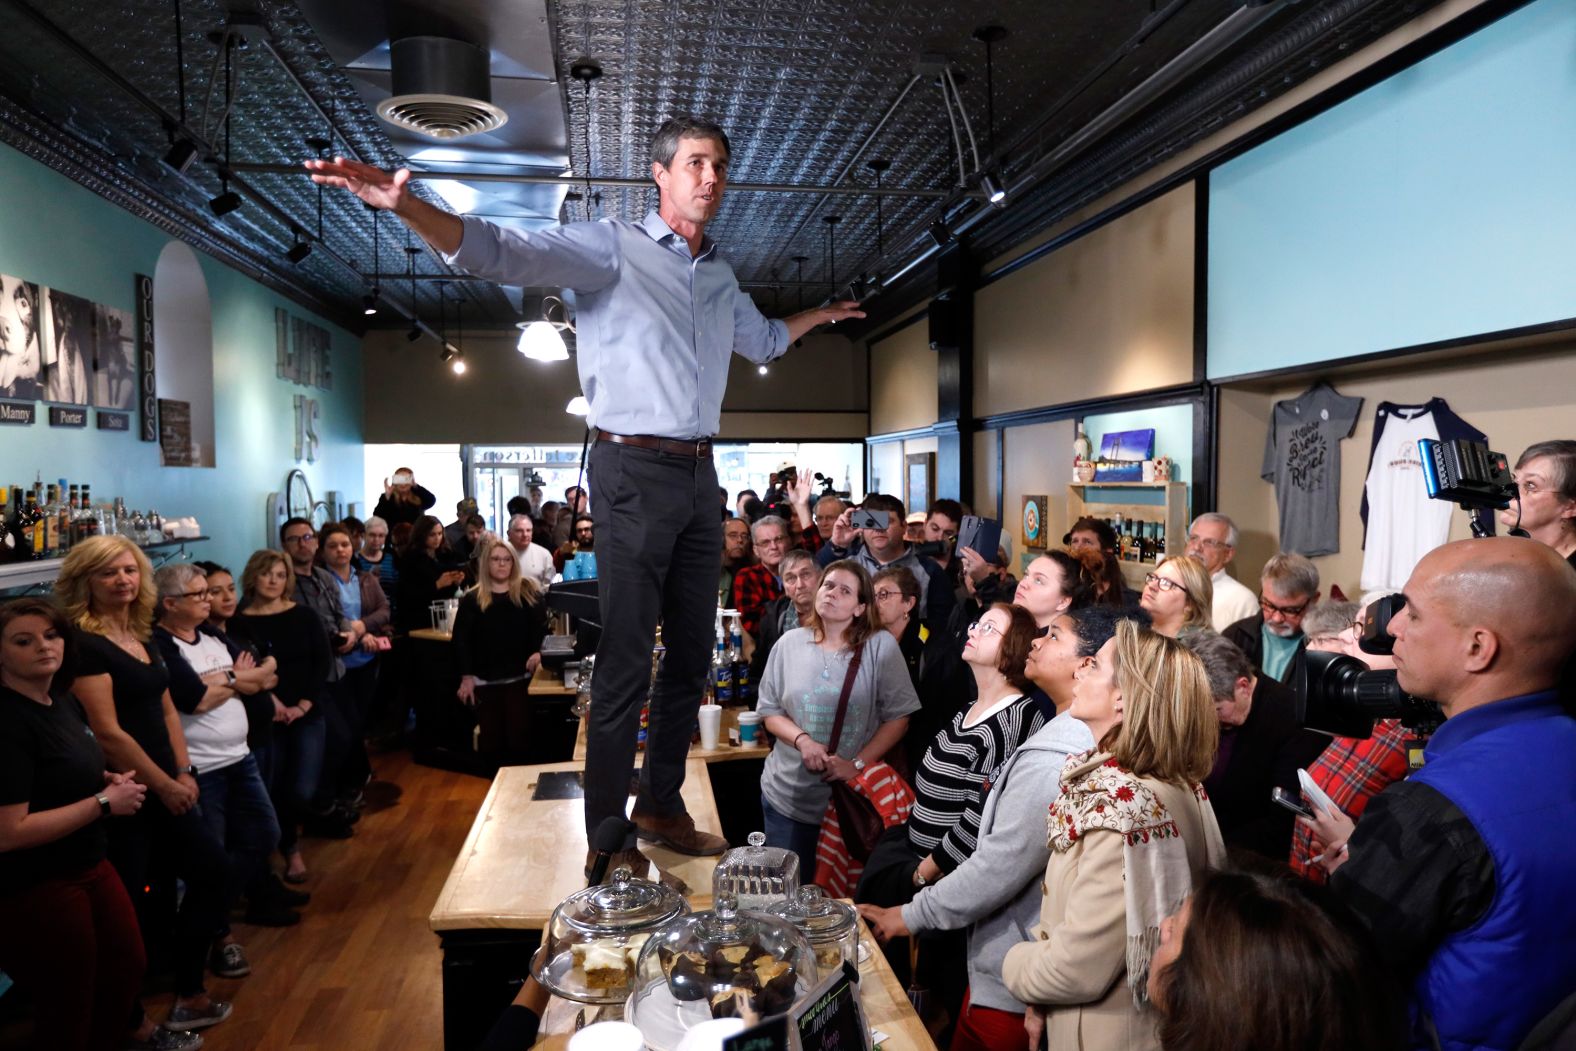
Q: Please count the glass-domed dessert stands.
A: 4